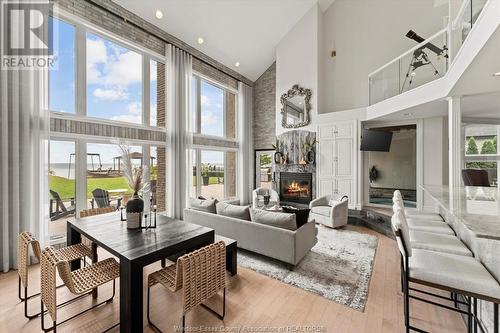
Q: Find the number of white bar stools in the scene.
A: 4